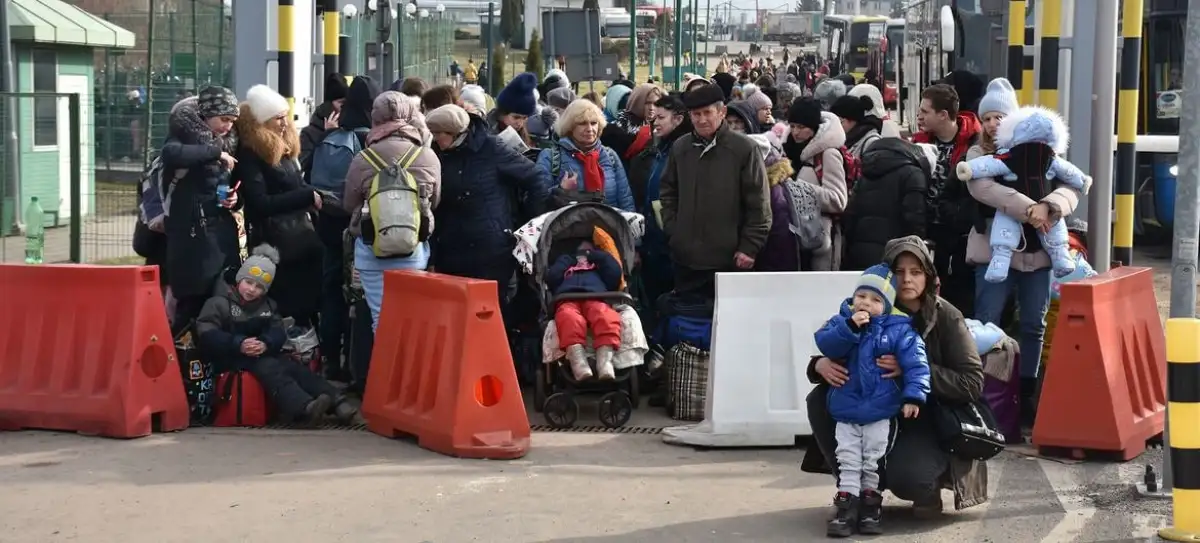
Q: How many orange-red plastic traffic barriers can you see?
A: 3